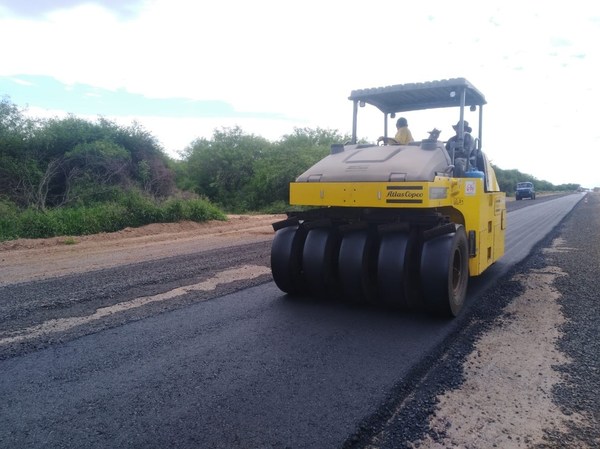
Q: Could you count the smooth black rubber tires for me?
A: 5